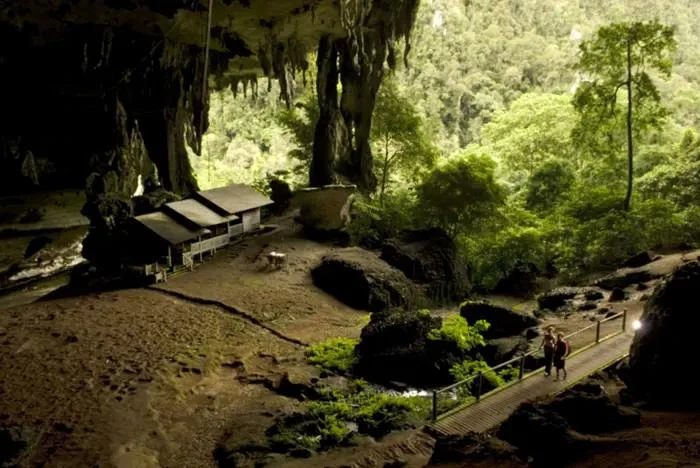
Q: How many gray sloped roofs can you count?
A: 3